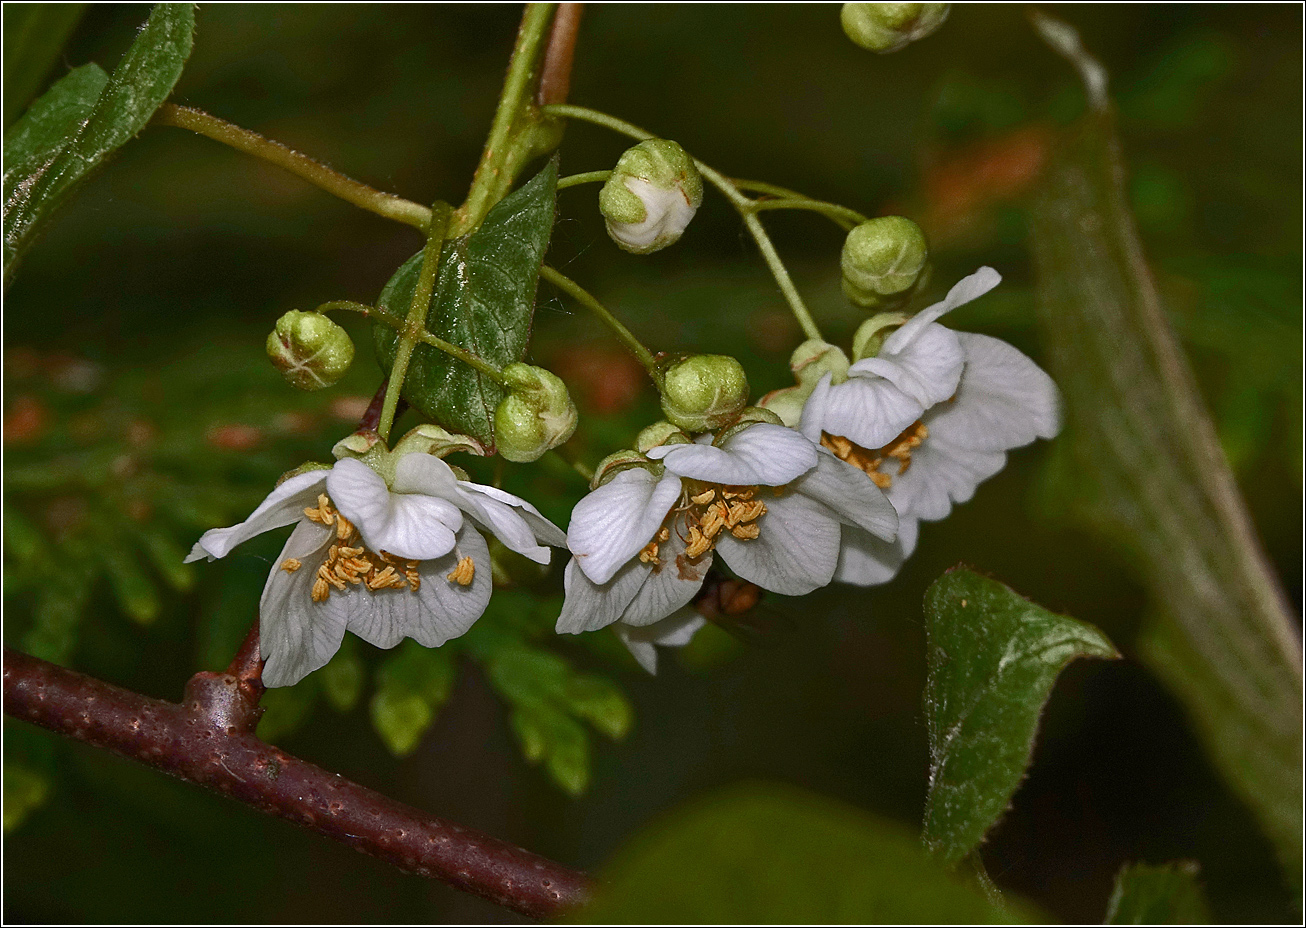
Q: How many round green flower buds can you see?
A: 6